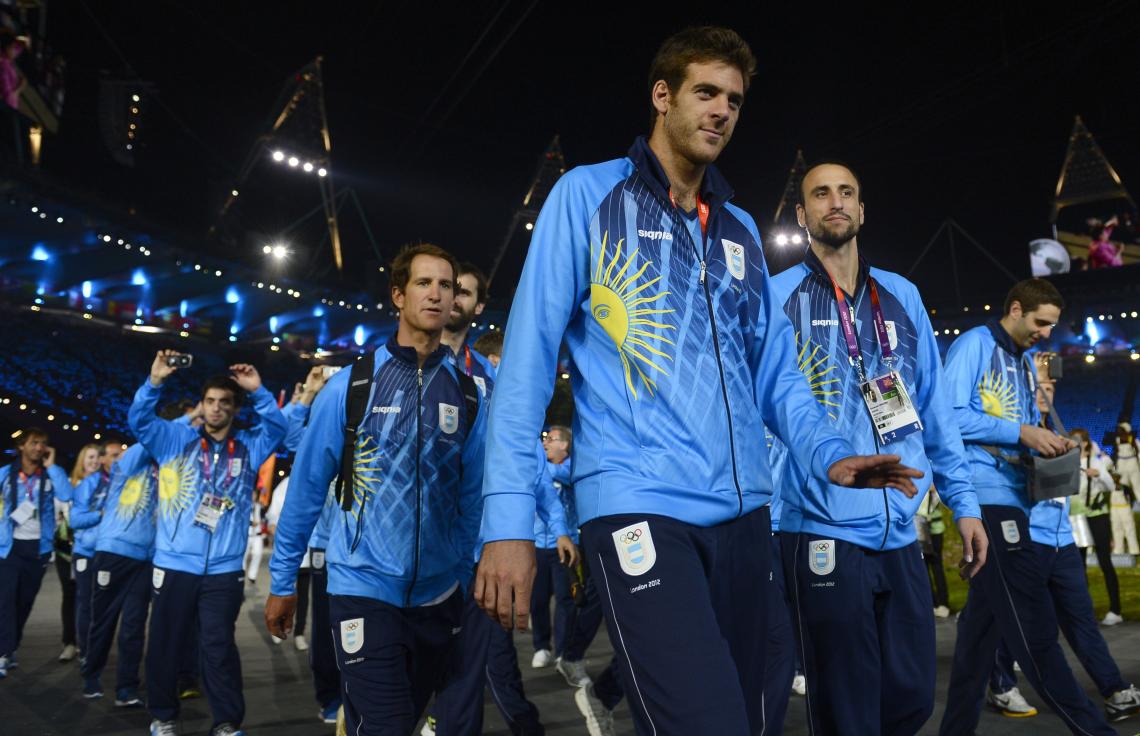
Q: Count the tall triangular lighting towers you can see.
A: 4